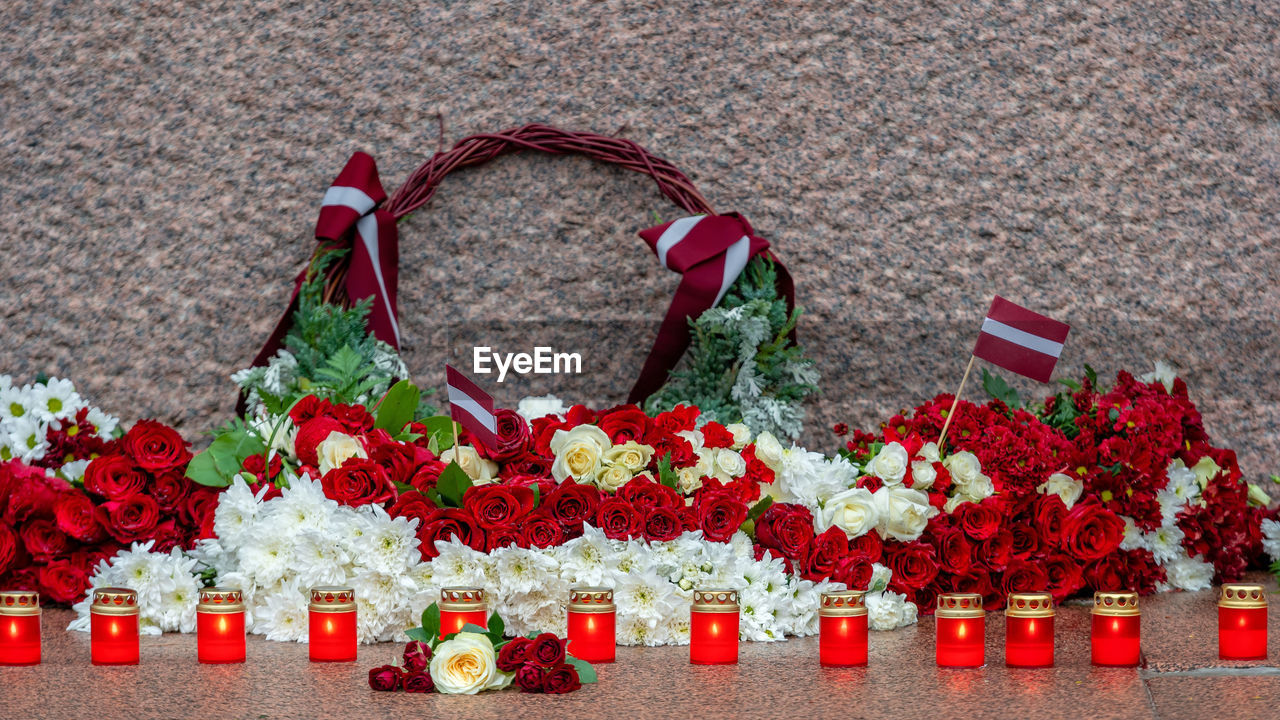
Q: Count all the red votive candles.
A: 12